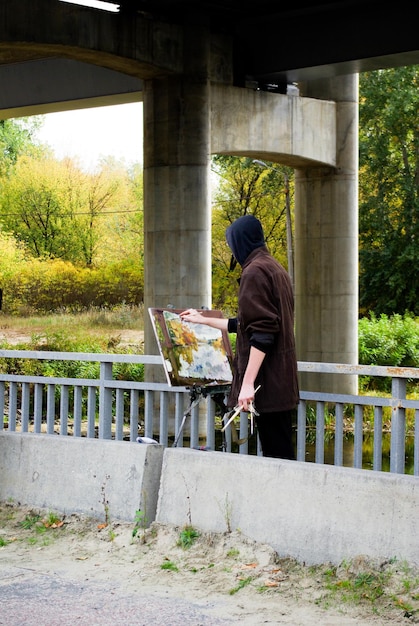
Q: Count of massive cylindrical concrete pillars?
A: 2